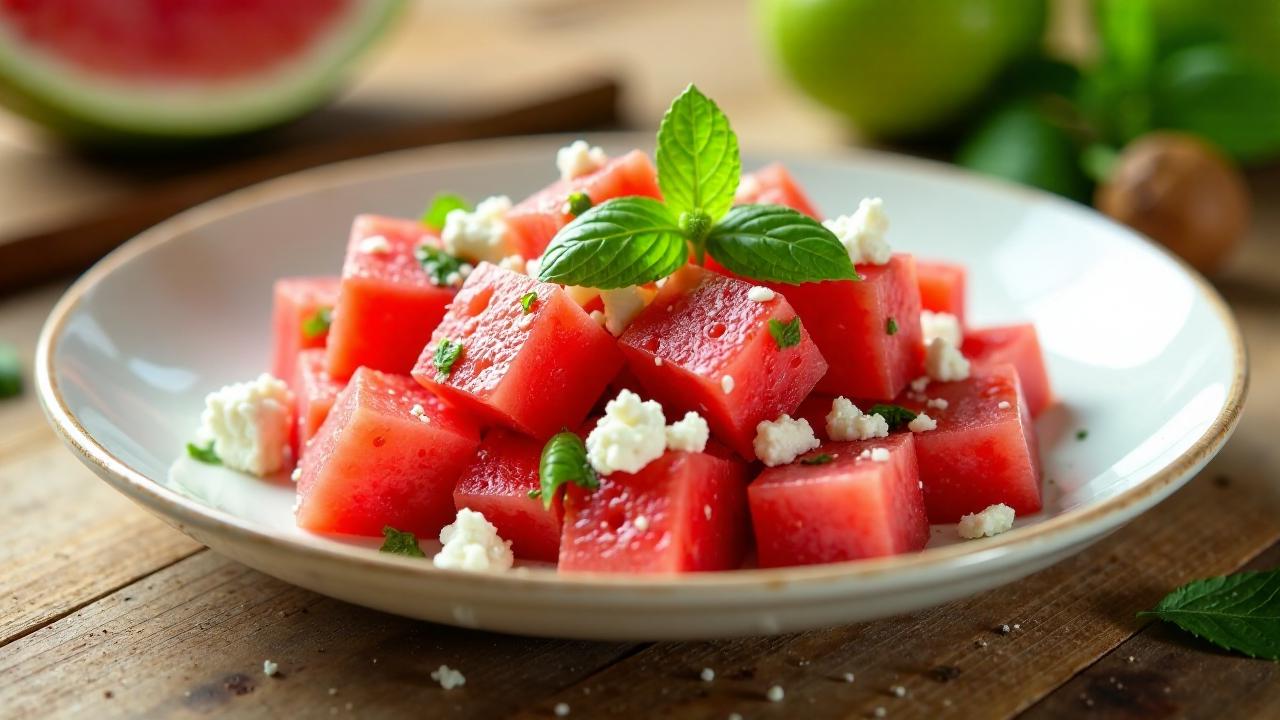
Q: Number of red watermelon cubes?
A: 15